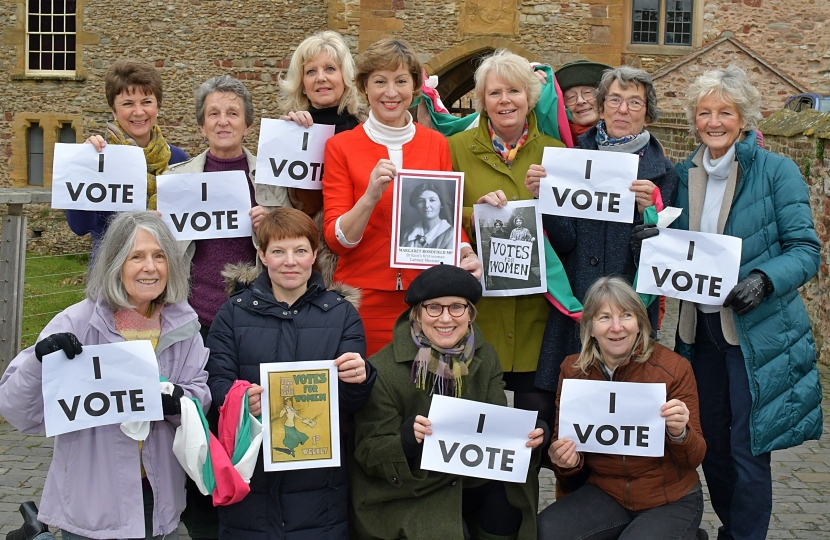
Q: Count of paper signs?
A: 11